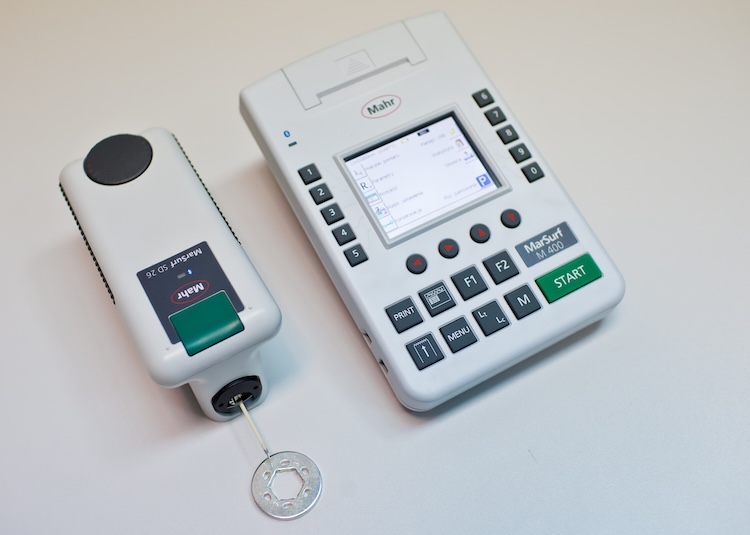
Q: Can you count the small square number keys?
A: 10